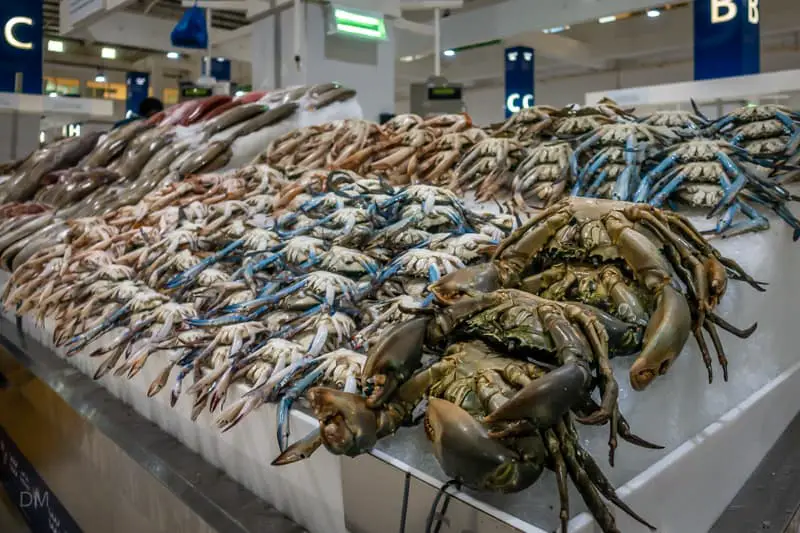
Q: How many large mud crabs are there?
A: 4